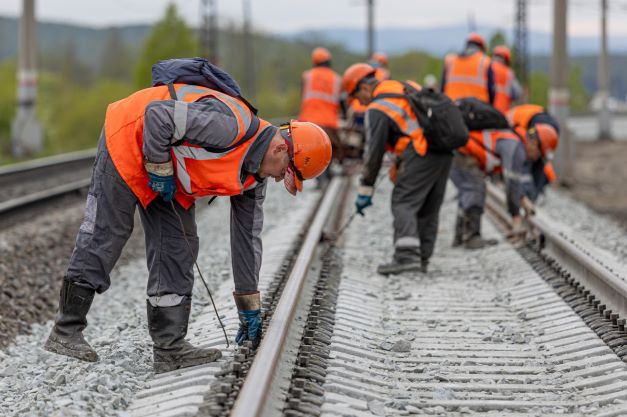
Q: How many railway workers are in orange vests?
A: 8